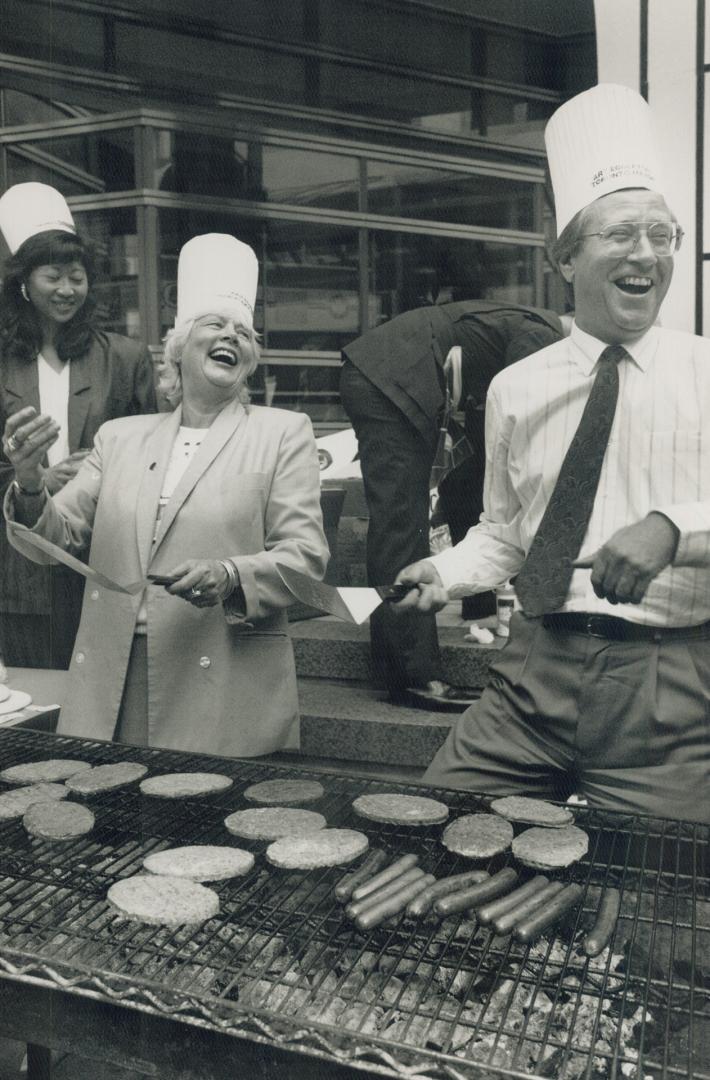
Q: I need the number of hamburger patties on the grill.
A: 14